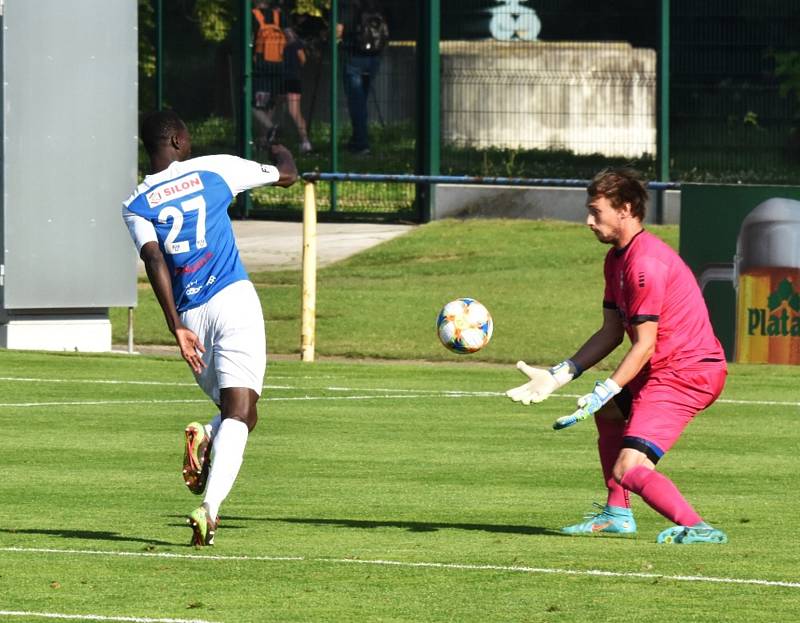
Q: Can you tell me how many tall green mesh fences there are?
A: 1